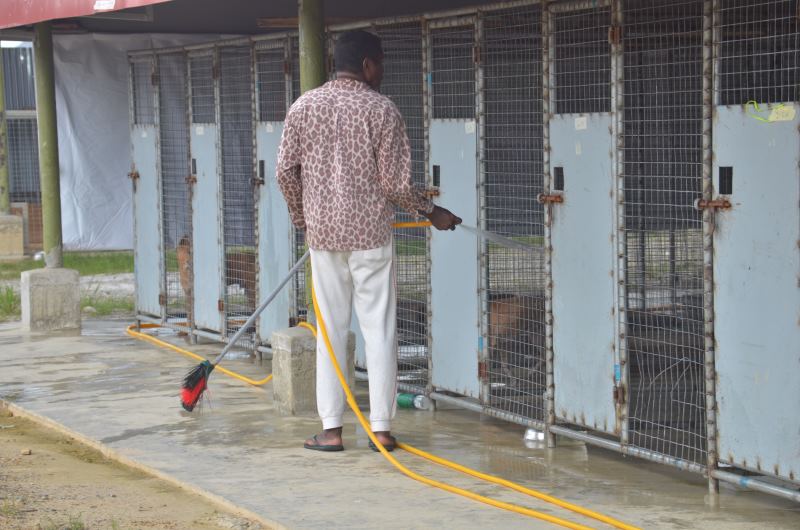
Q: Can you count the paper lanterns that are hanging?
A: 0